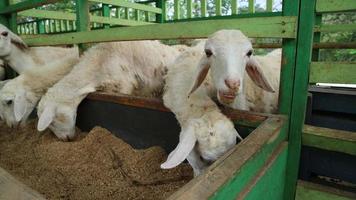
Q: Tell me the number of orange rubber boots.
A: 0